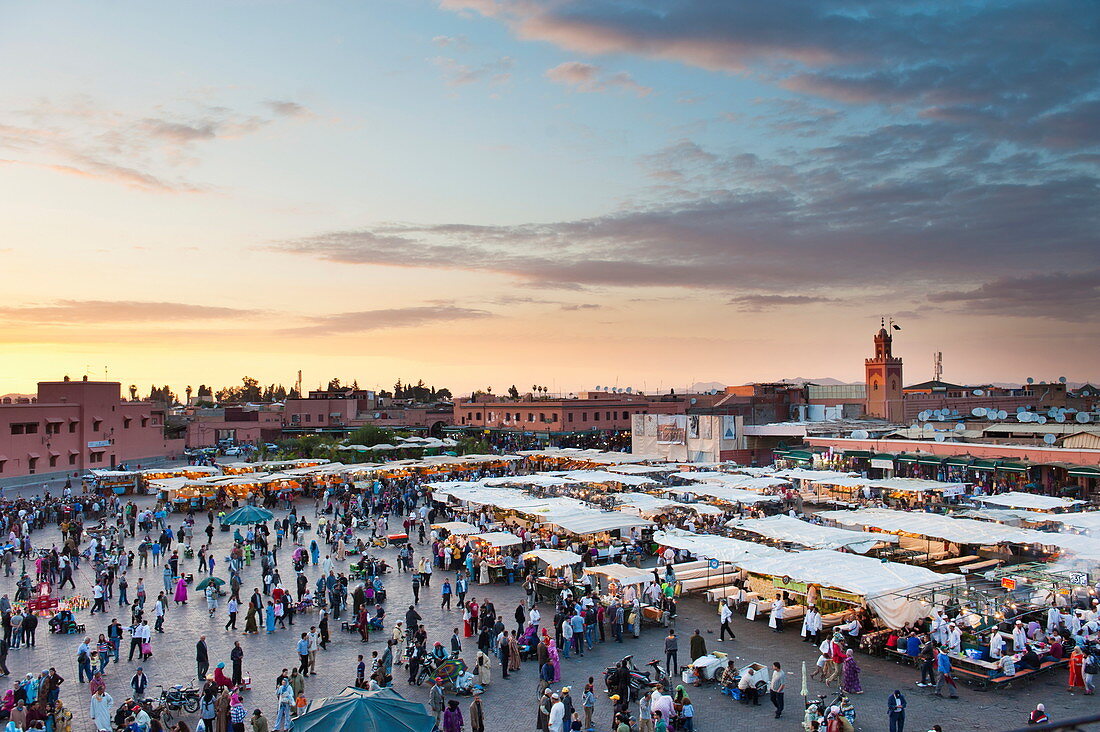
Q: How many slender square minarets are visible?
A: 1